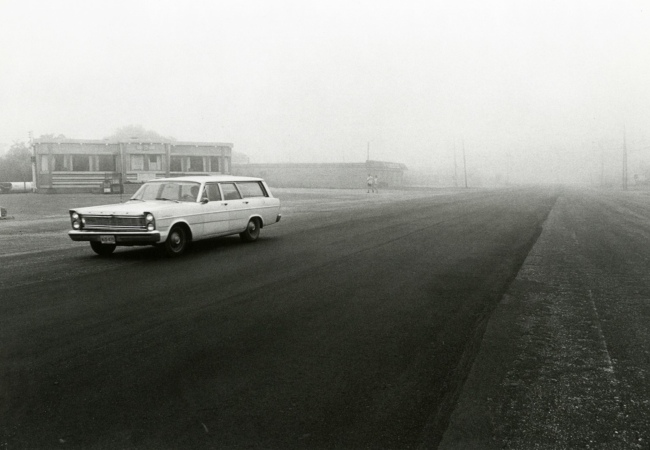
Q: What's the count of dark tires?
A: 3